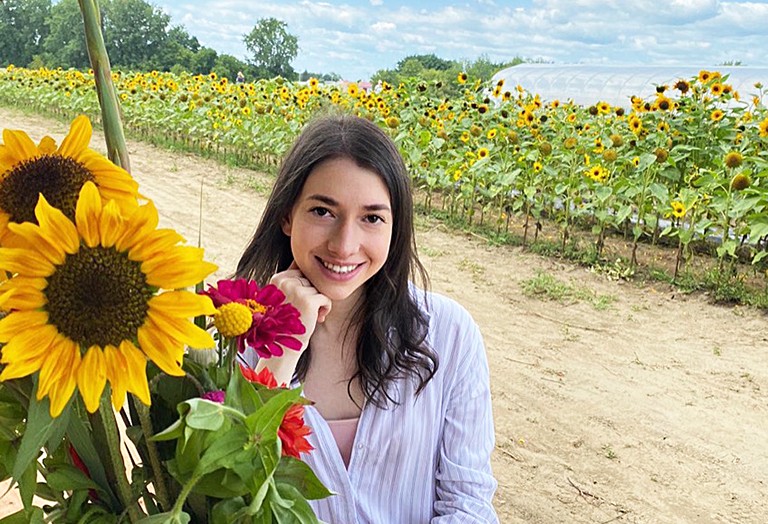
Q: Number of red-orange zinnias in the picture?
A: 2